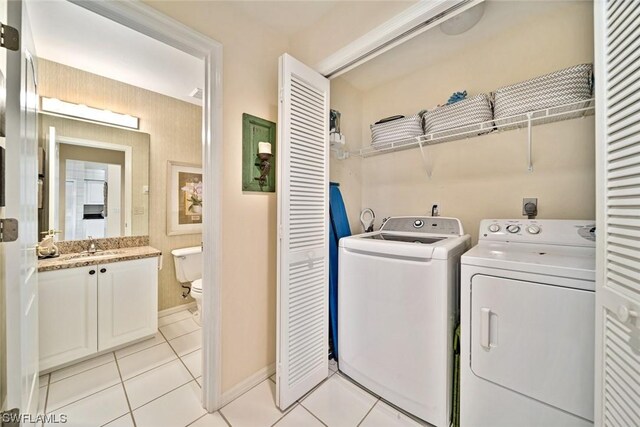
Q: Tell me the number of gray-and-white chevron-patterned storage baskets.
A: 3